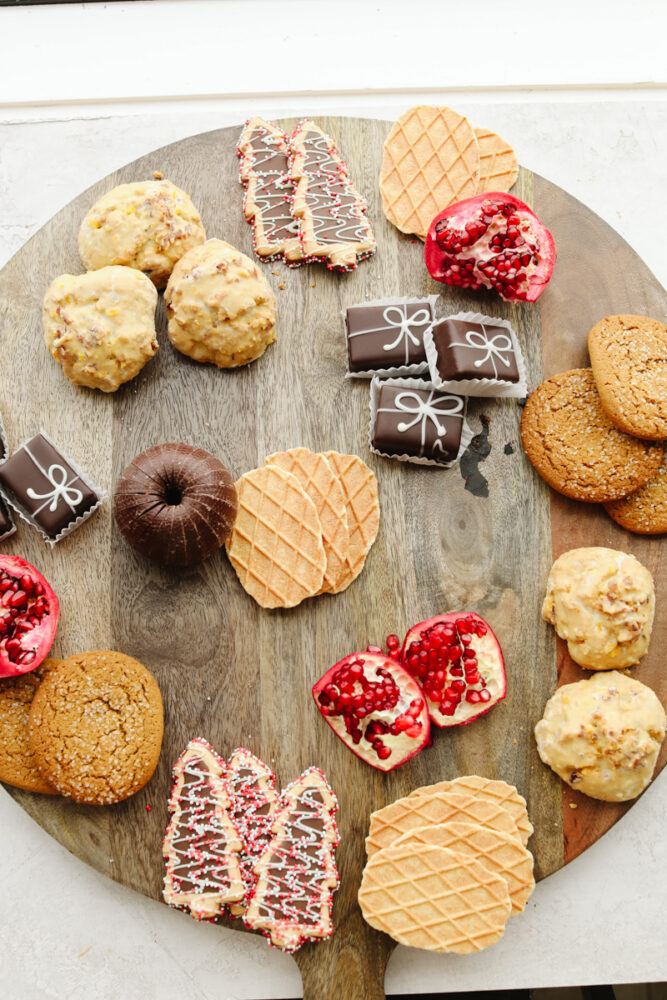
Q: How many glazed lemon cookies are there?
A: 5